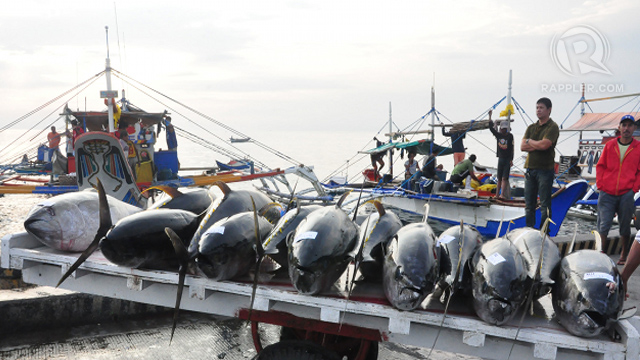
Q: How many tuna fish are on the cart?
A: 13